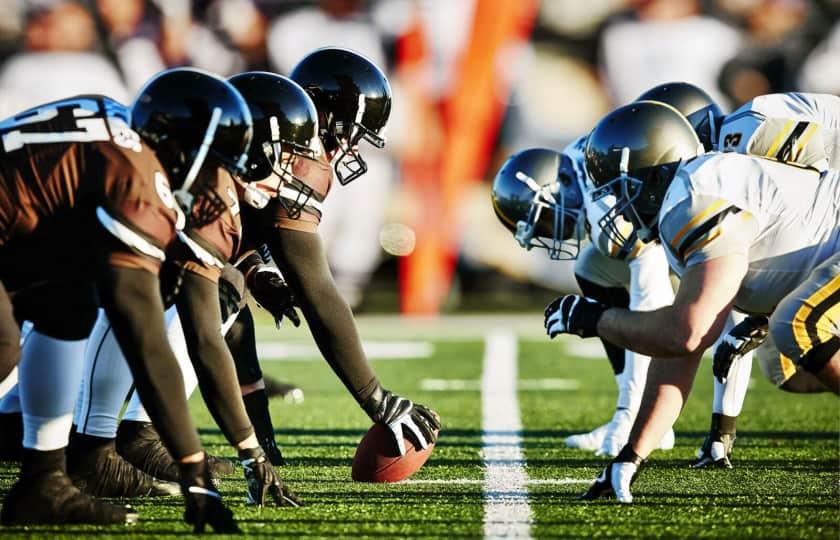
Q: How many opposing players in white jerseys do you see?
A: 3